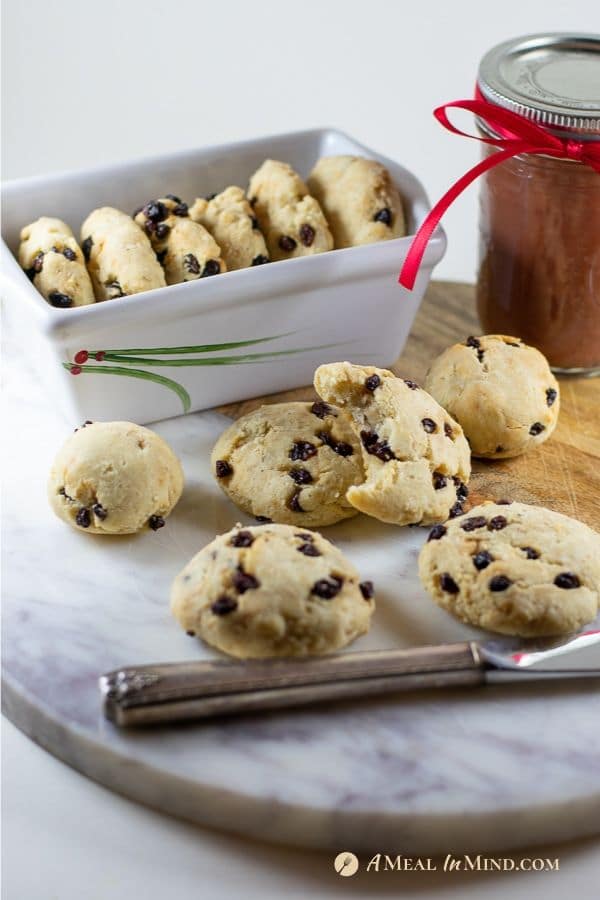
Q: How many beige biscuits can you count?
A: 12